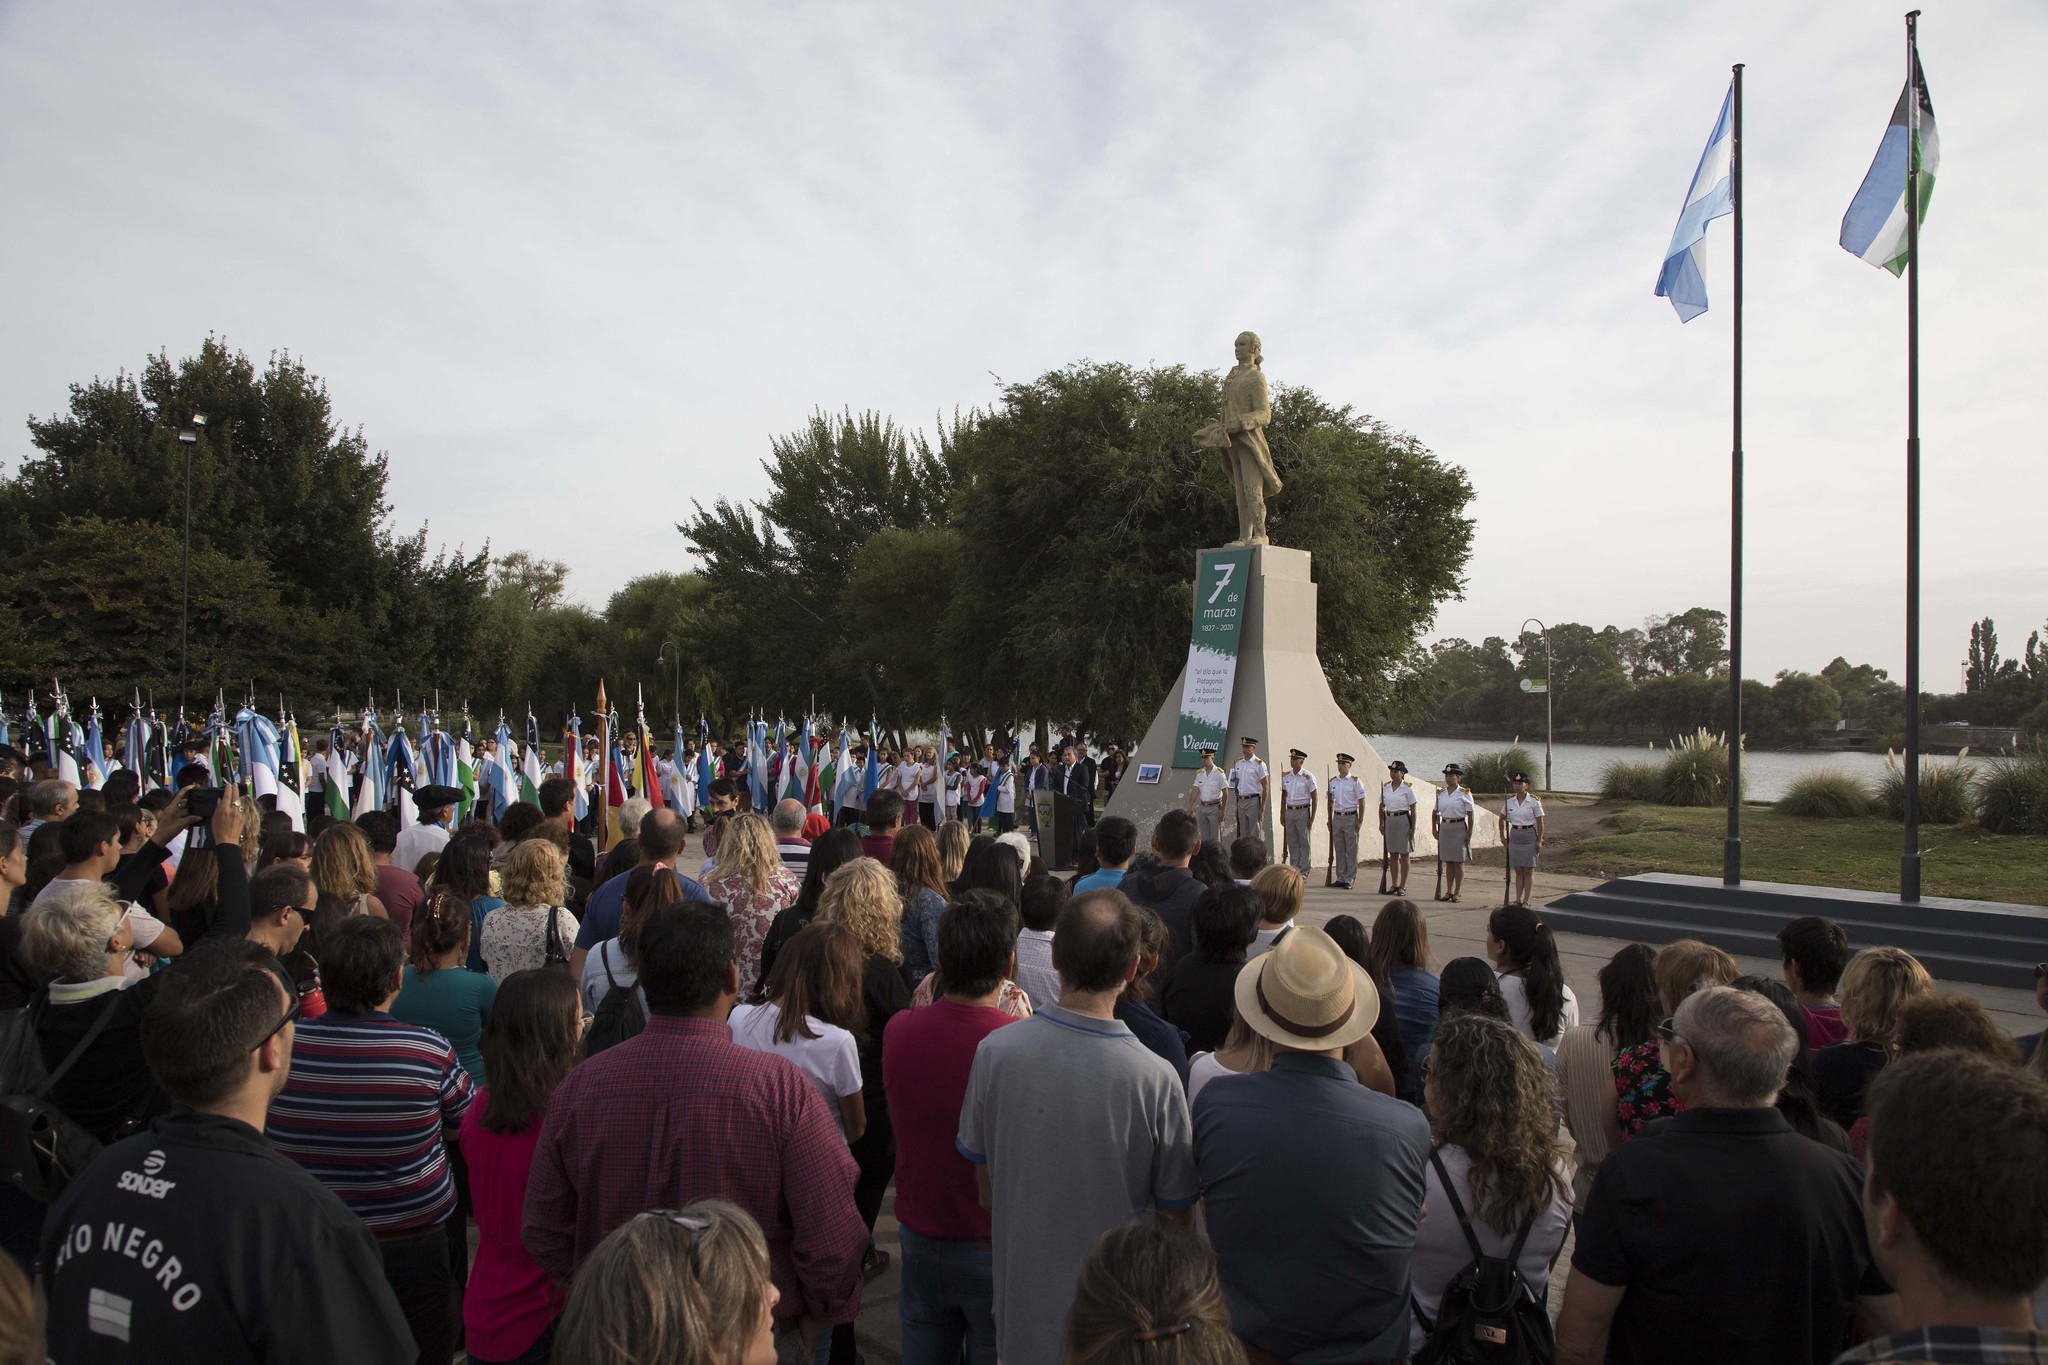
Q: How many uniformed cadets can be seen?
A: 7